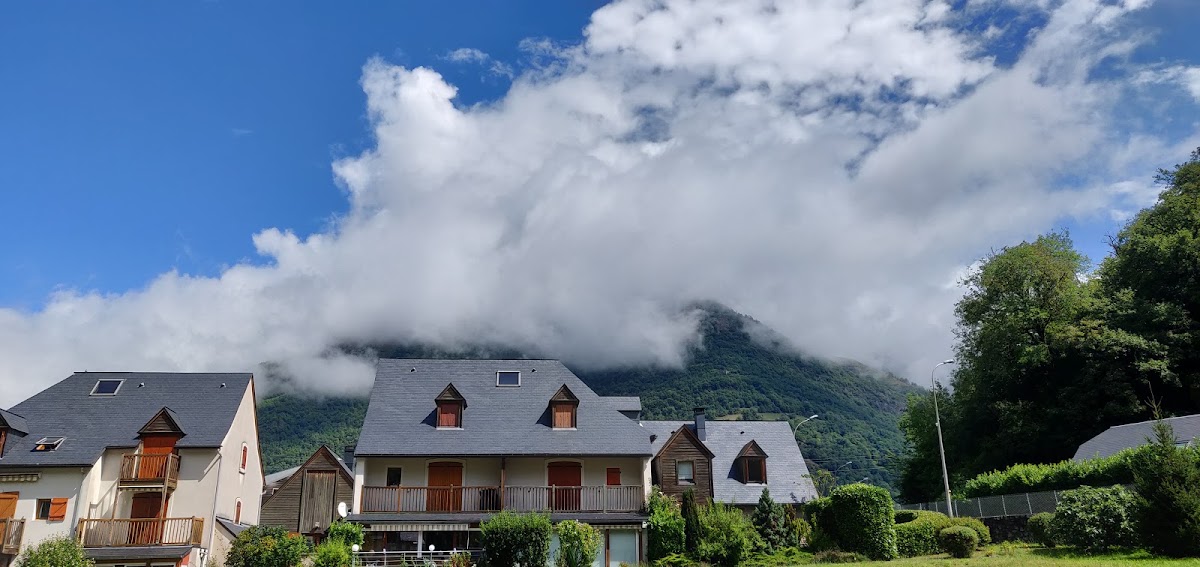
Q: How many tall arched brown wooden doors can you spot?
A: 2